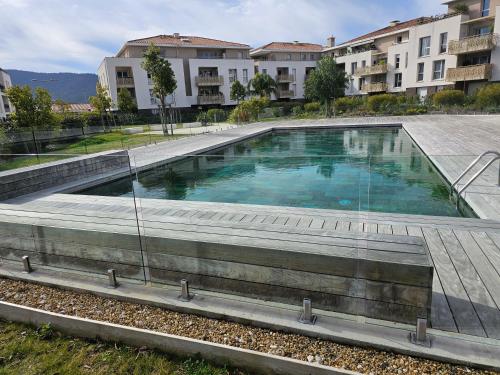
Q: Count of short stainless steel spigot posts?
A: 5